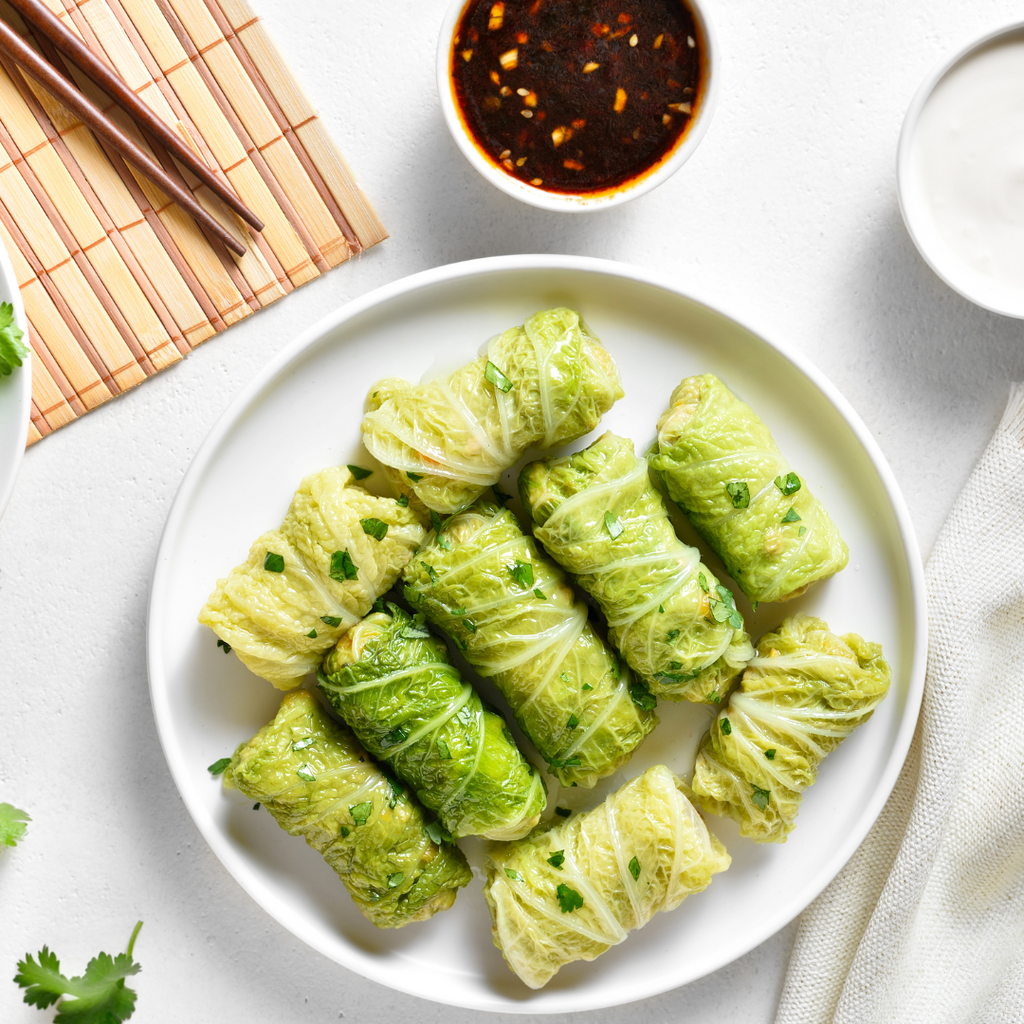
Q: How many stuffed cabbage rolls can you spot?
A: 9